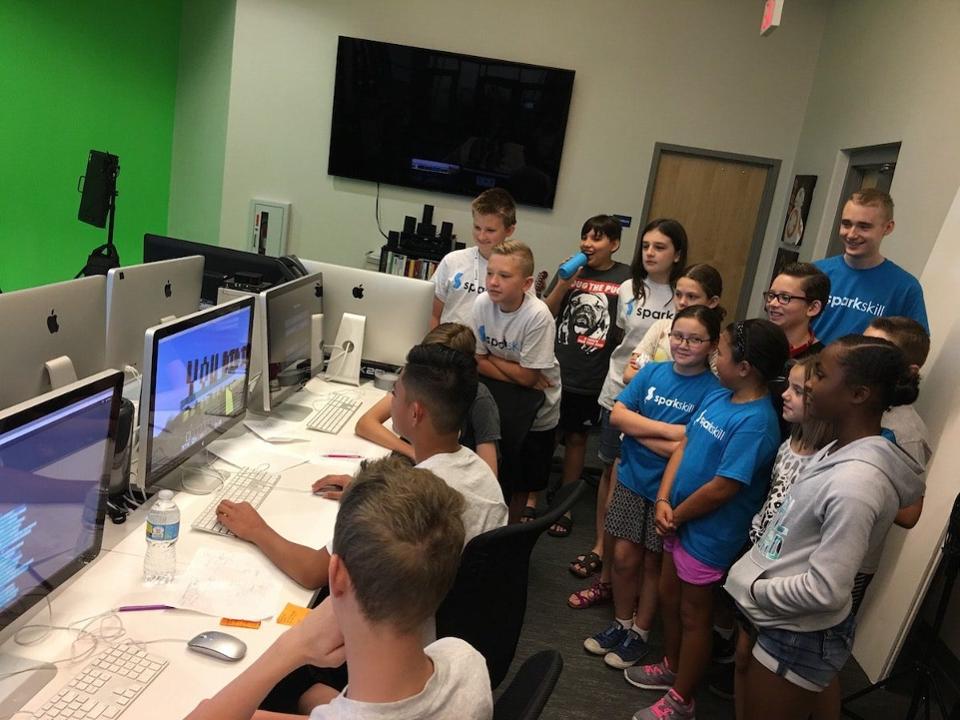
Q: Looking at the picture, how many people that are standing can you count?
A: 12